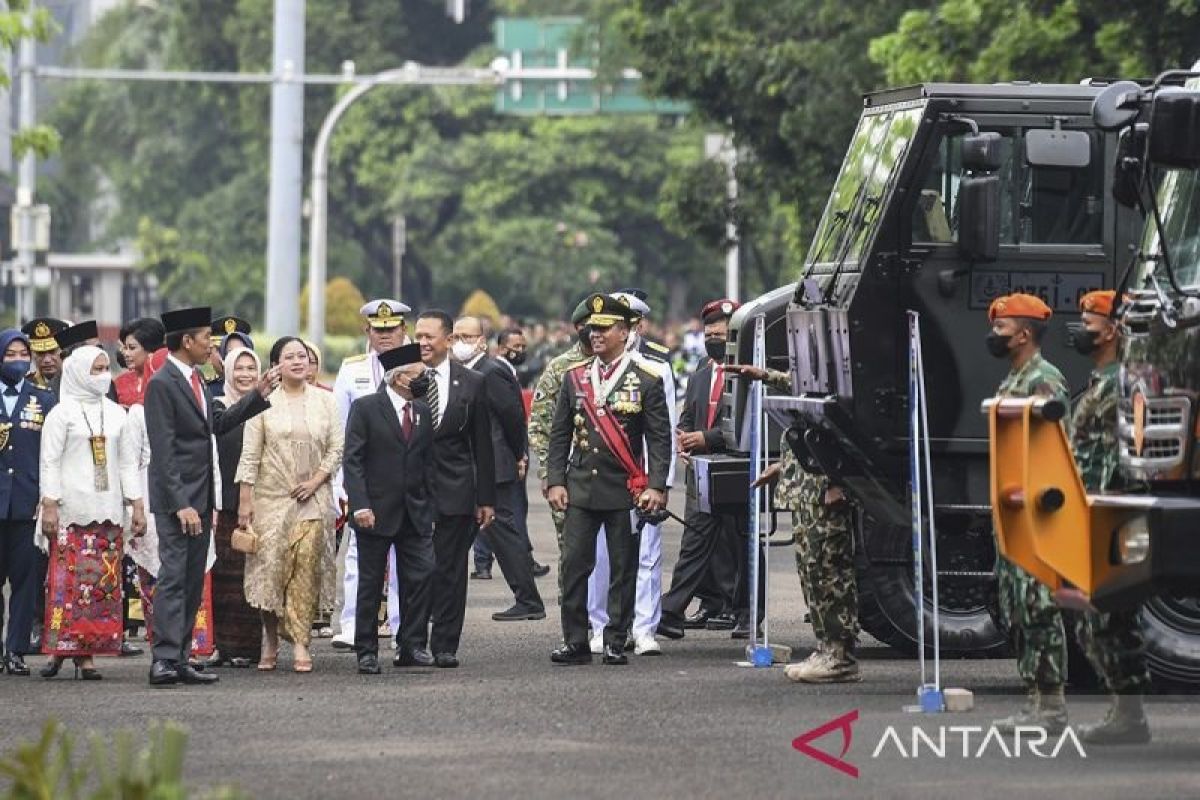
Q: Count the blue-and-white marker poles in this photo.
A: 2